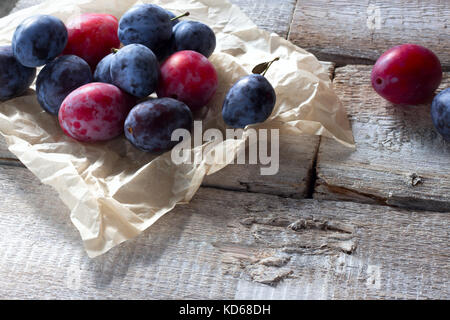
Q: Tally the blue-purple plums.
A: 11